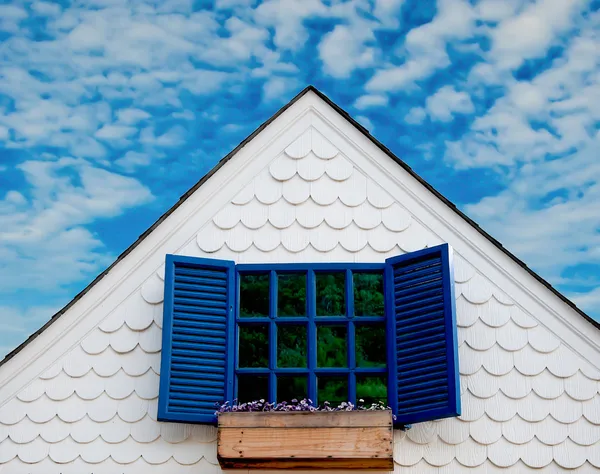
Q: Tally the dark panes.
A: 12